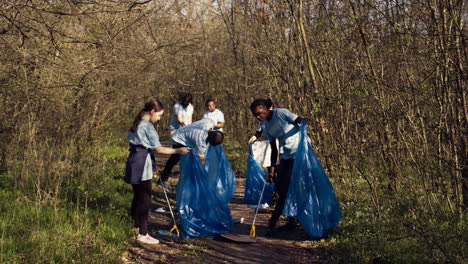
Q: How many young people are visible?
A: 5